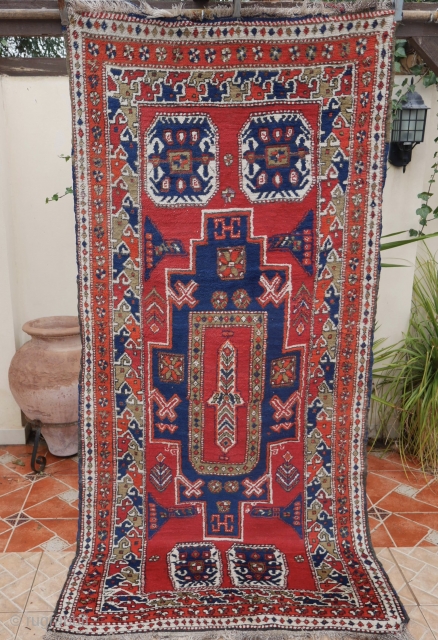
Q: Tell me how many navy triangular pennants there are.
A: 4